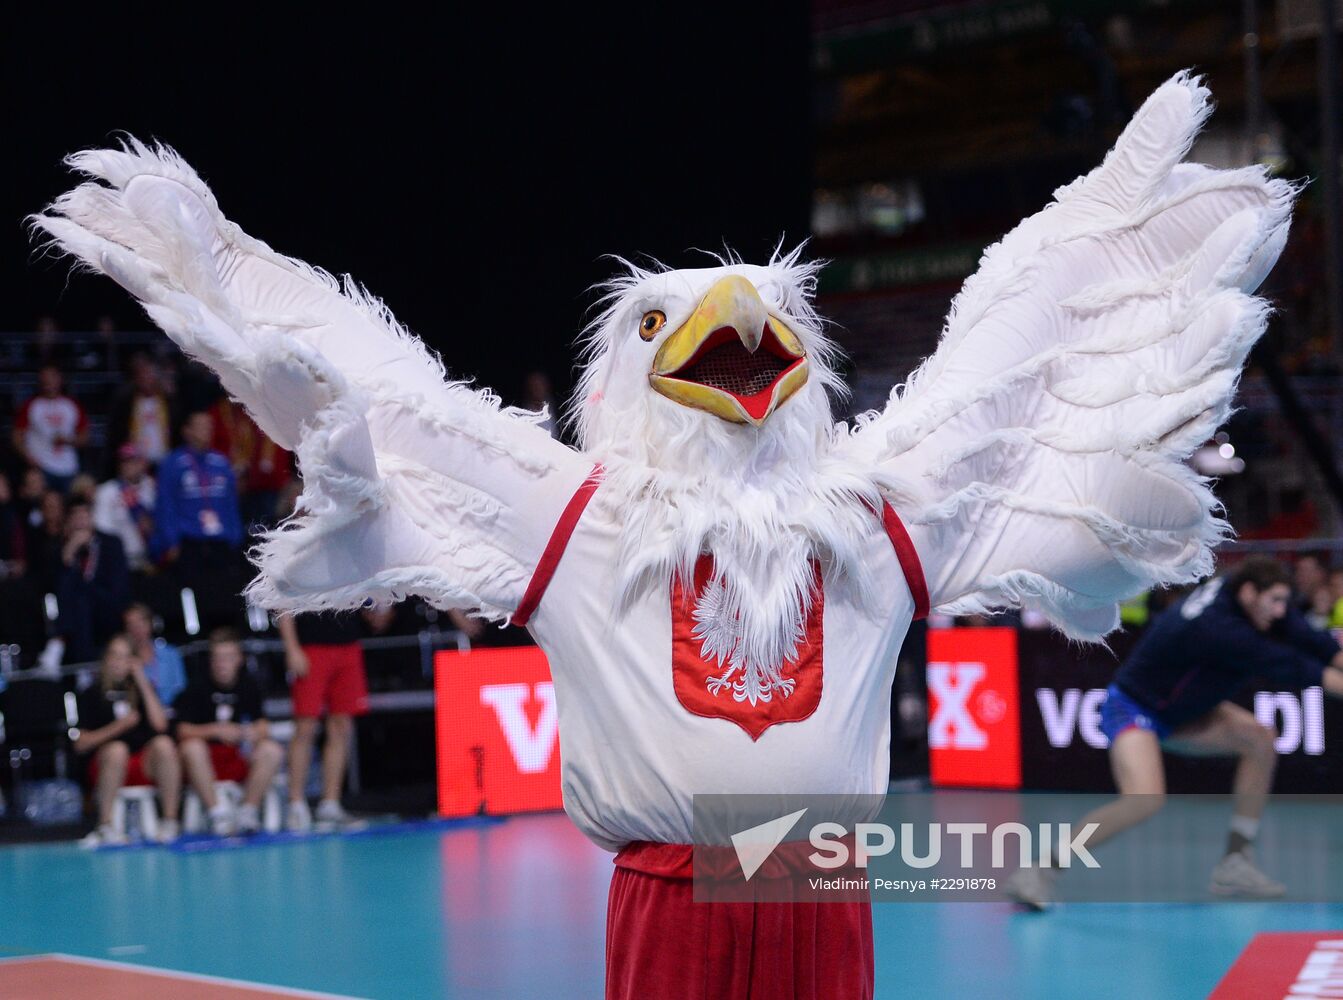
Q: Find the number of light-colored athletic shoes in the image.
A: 8